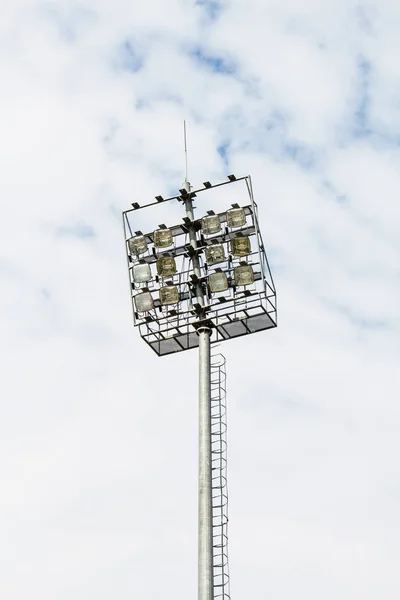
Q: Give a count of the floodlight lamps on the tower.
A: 12